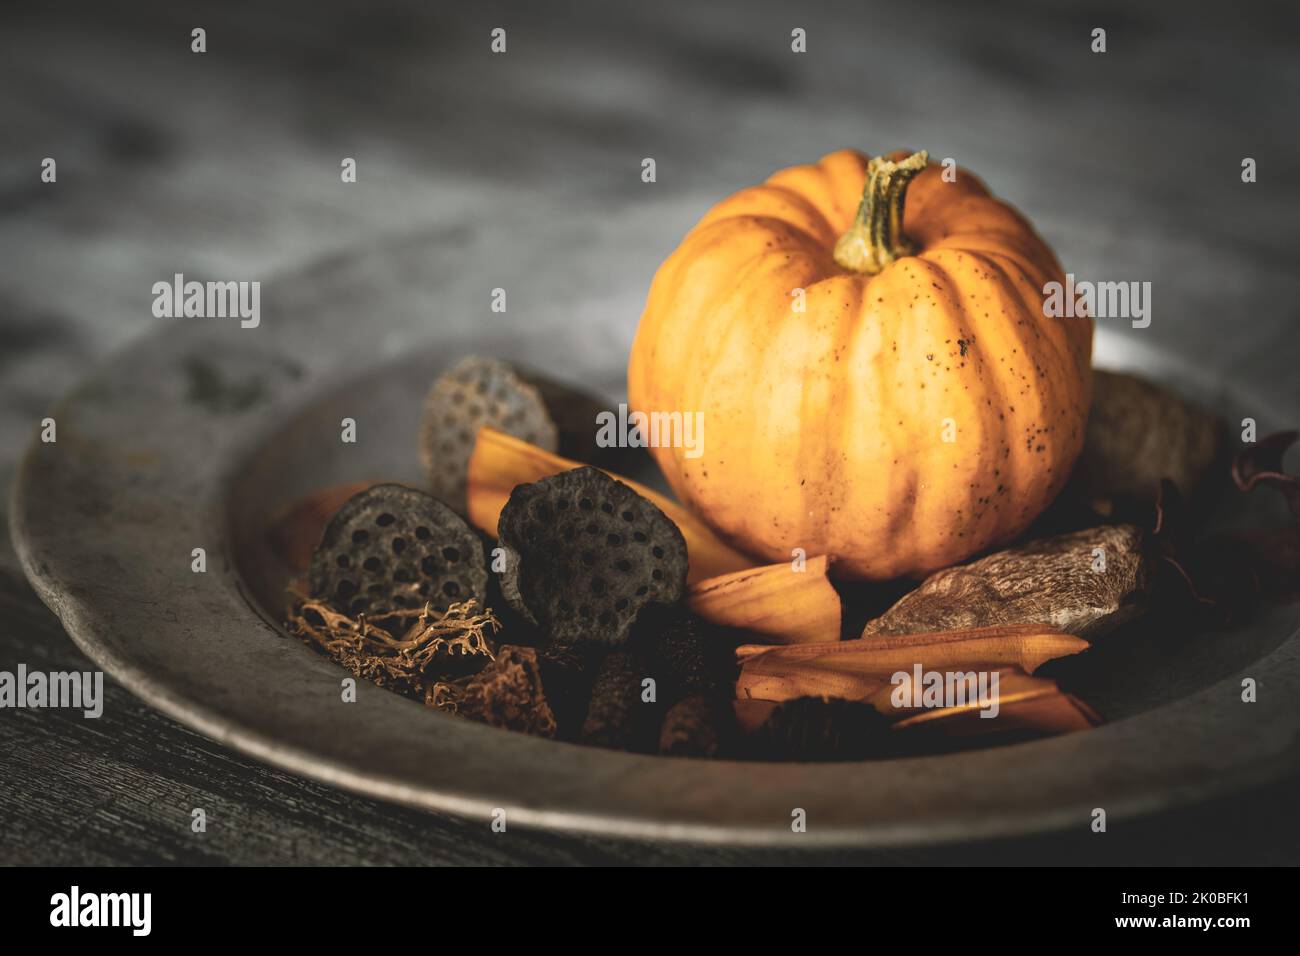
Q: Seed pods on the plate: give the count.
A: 3